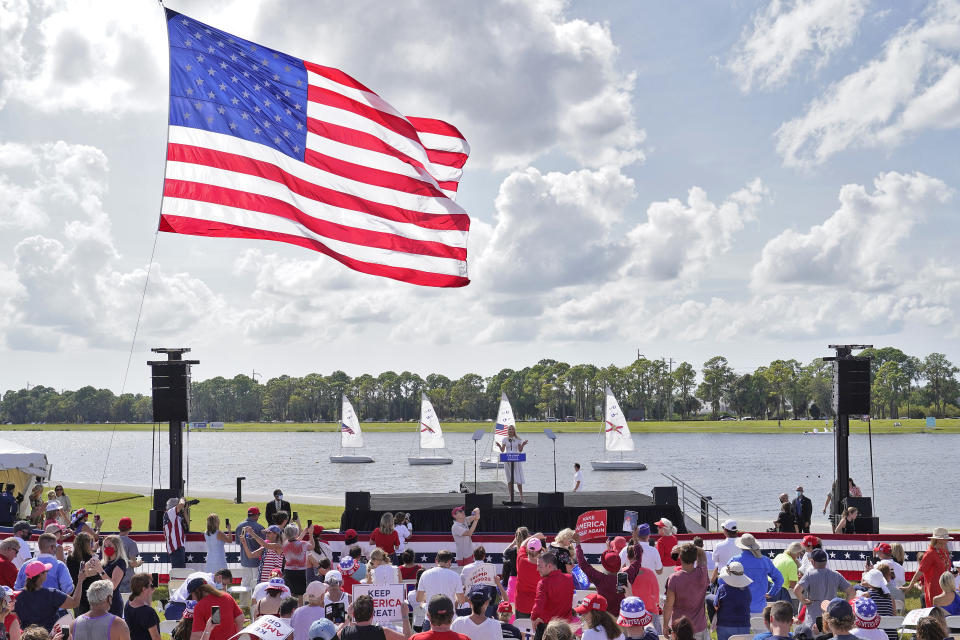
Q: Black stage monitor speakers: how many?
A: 4